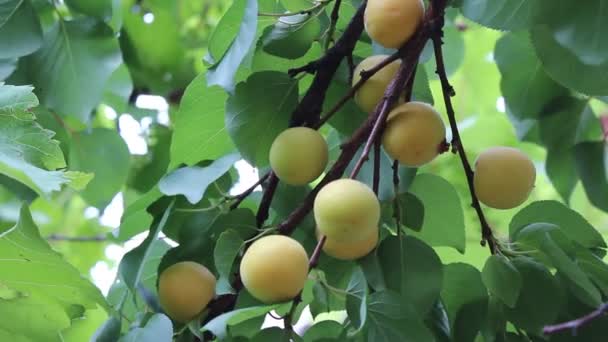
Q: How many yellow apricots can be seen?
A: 9